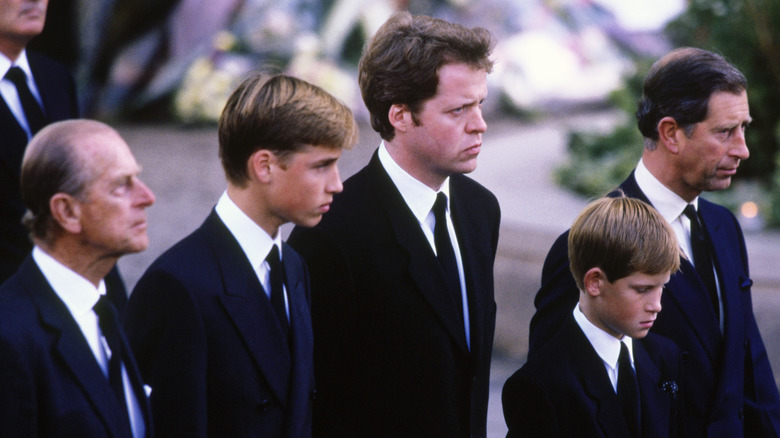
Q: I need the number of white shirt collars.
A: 6